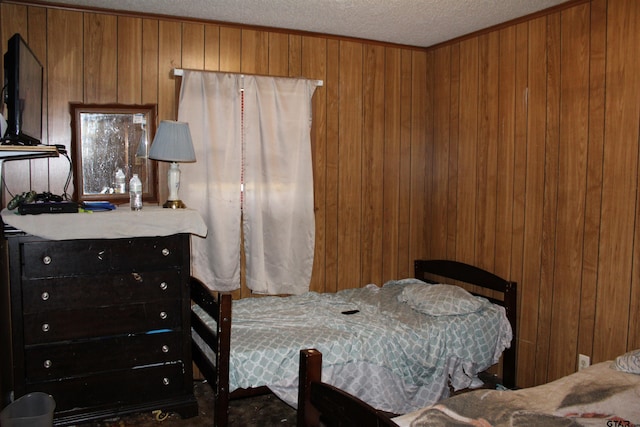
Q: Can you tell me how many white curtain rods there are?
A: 1